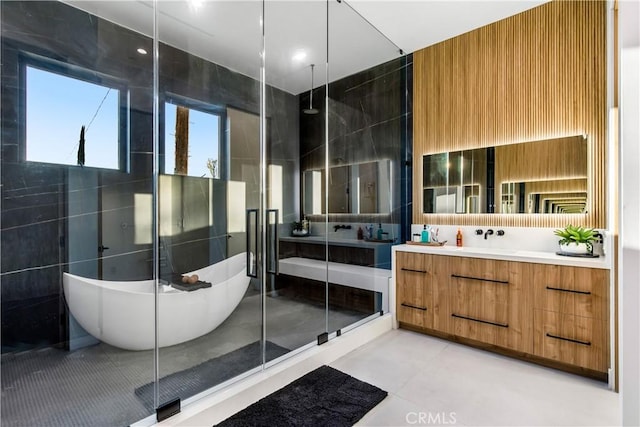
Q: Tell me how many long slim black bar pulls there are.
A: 6